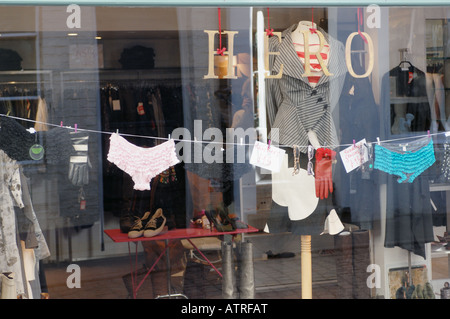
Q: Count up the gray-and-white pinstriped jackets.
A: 1